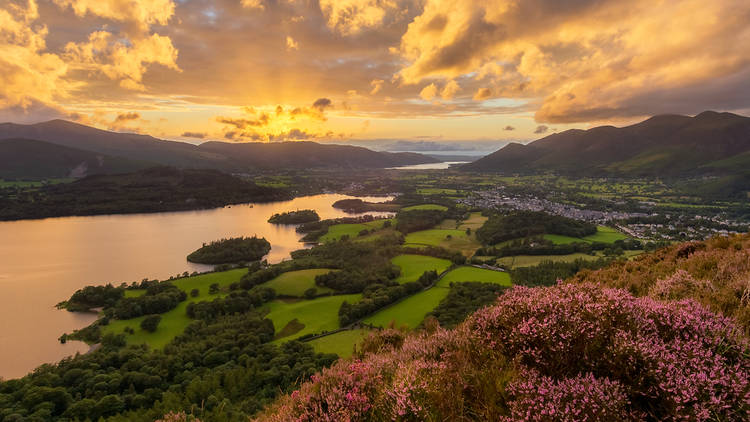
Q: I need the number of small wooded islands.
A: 2